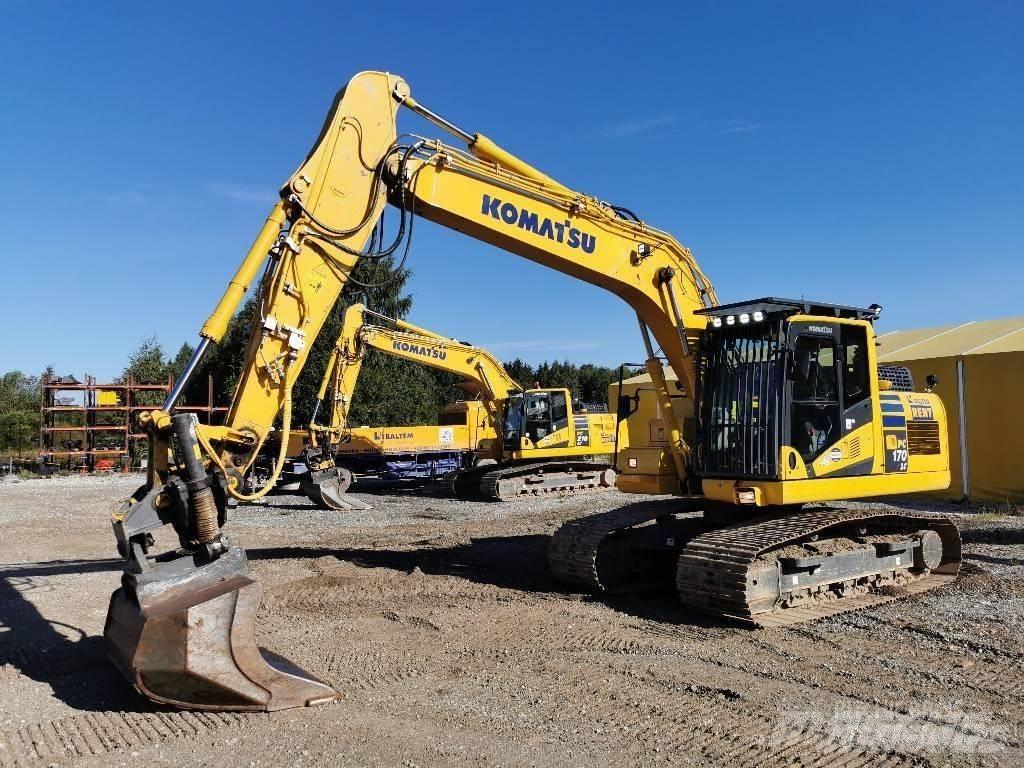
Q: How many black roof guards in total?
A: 1